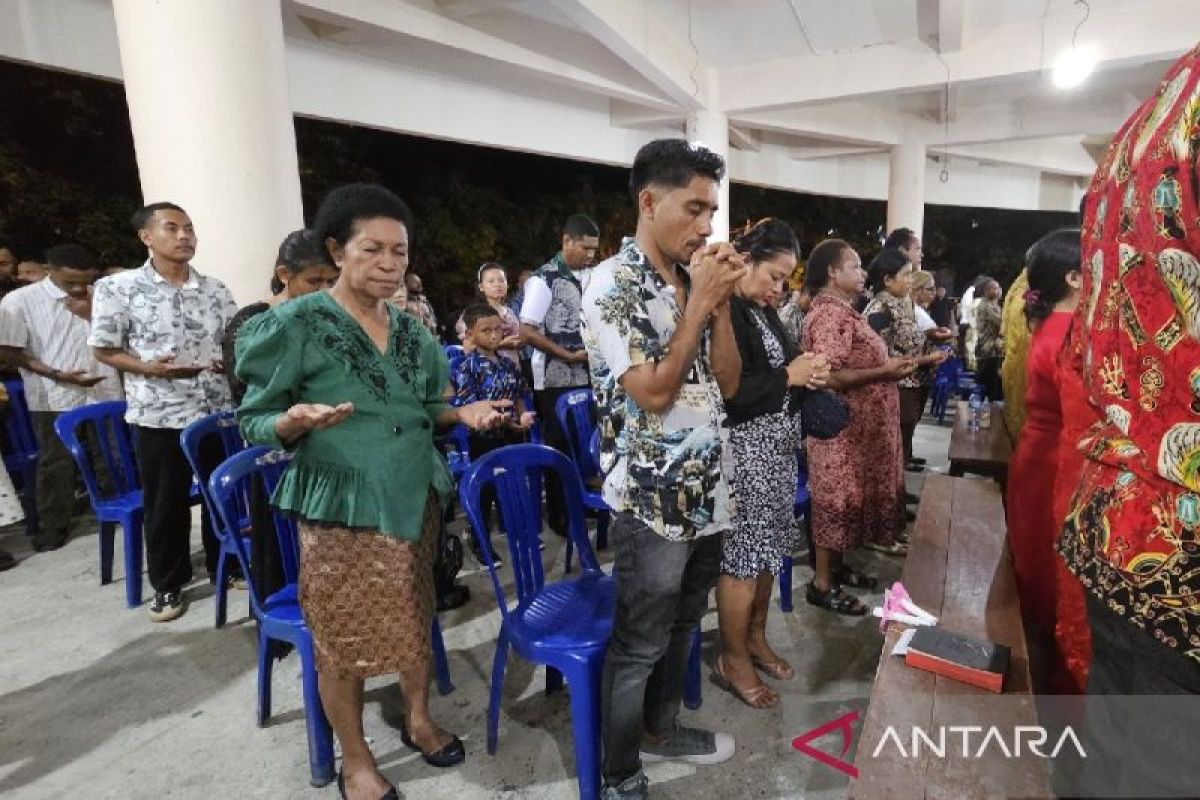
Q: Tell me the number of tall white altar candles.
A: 0